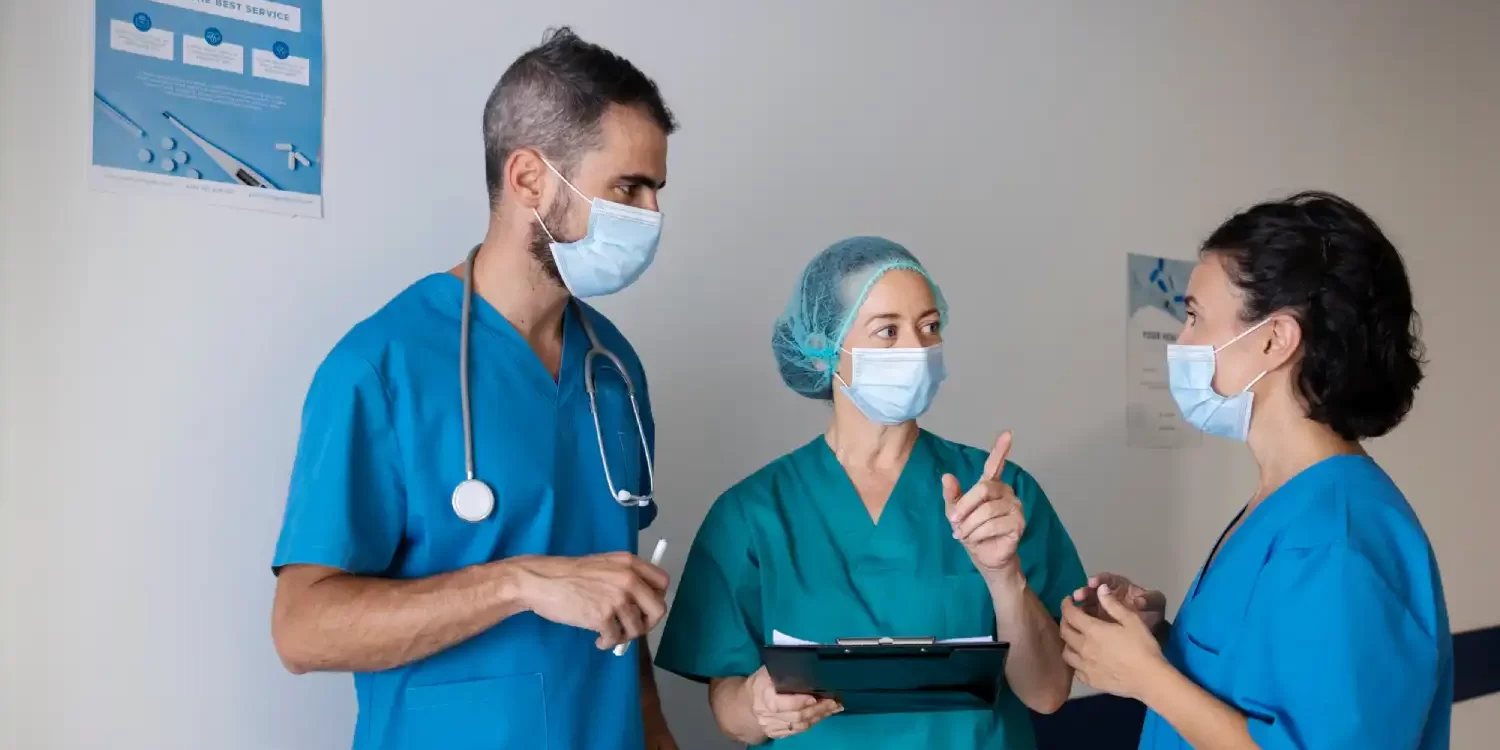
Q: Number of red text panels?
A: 0